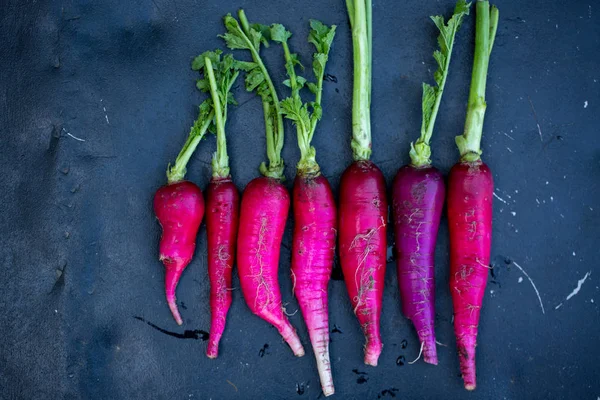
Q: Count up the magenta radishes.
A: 6